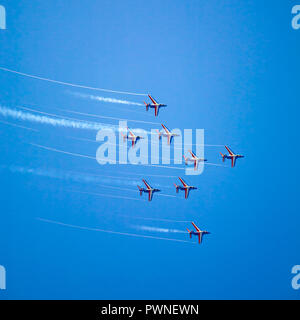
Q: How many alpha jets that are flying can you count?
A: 8